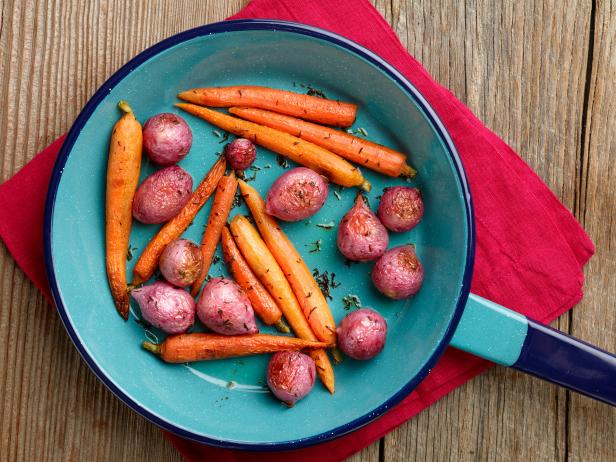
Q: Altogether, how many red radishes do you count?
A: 12